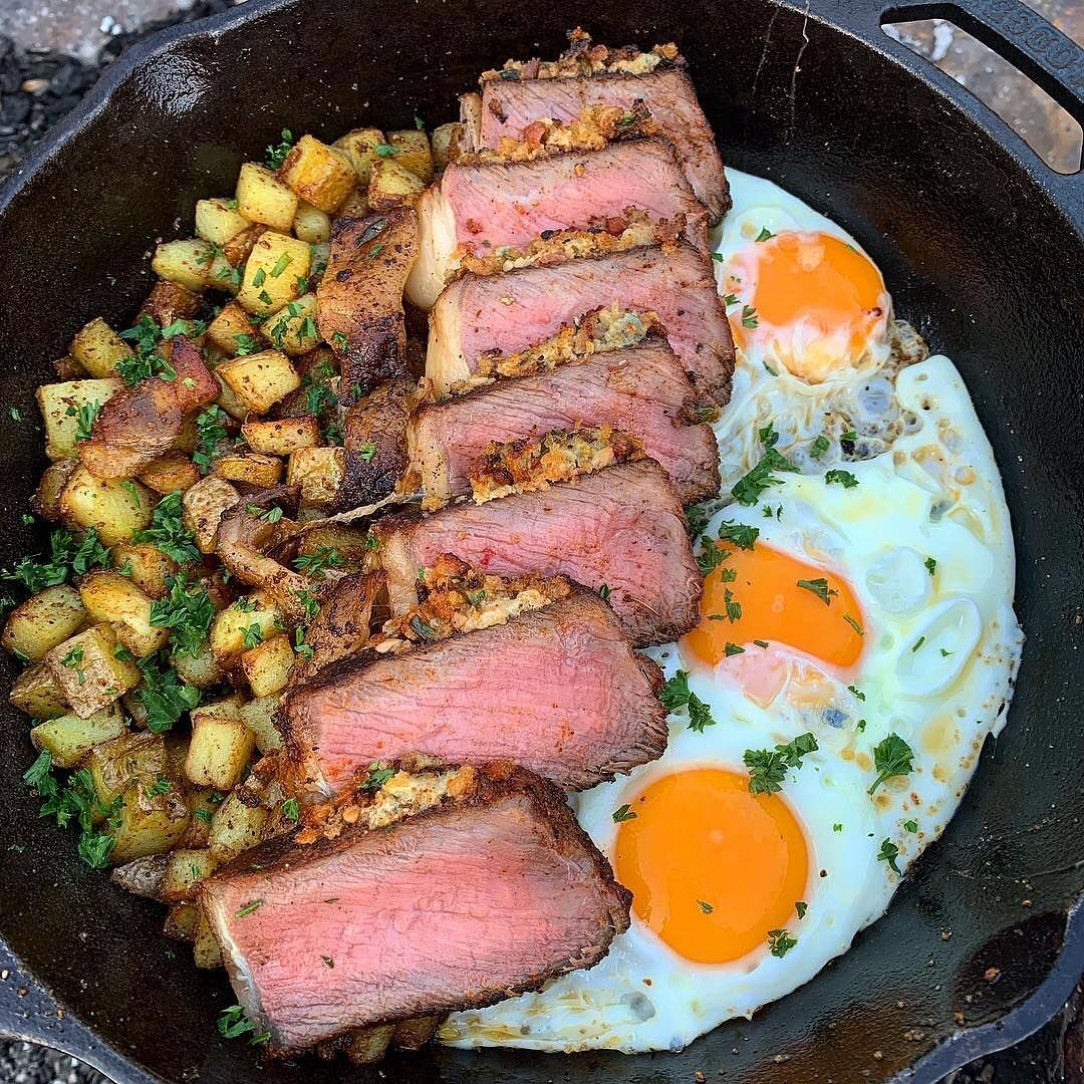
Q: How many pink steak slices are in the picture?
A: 7